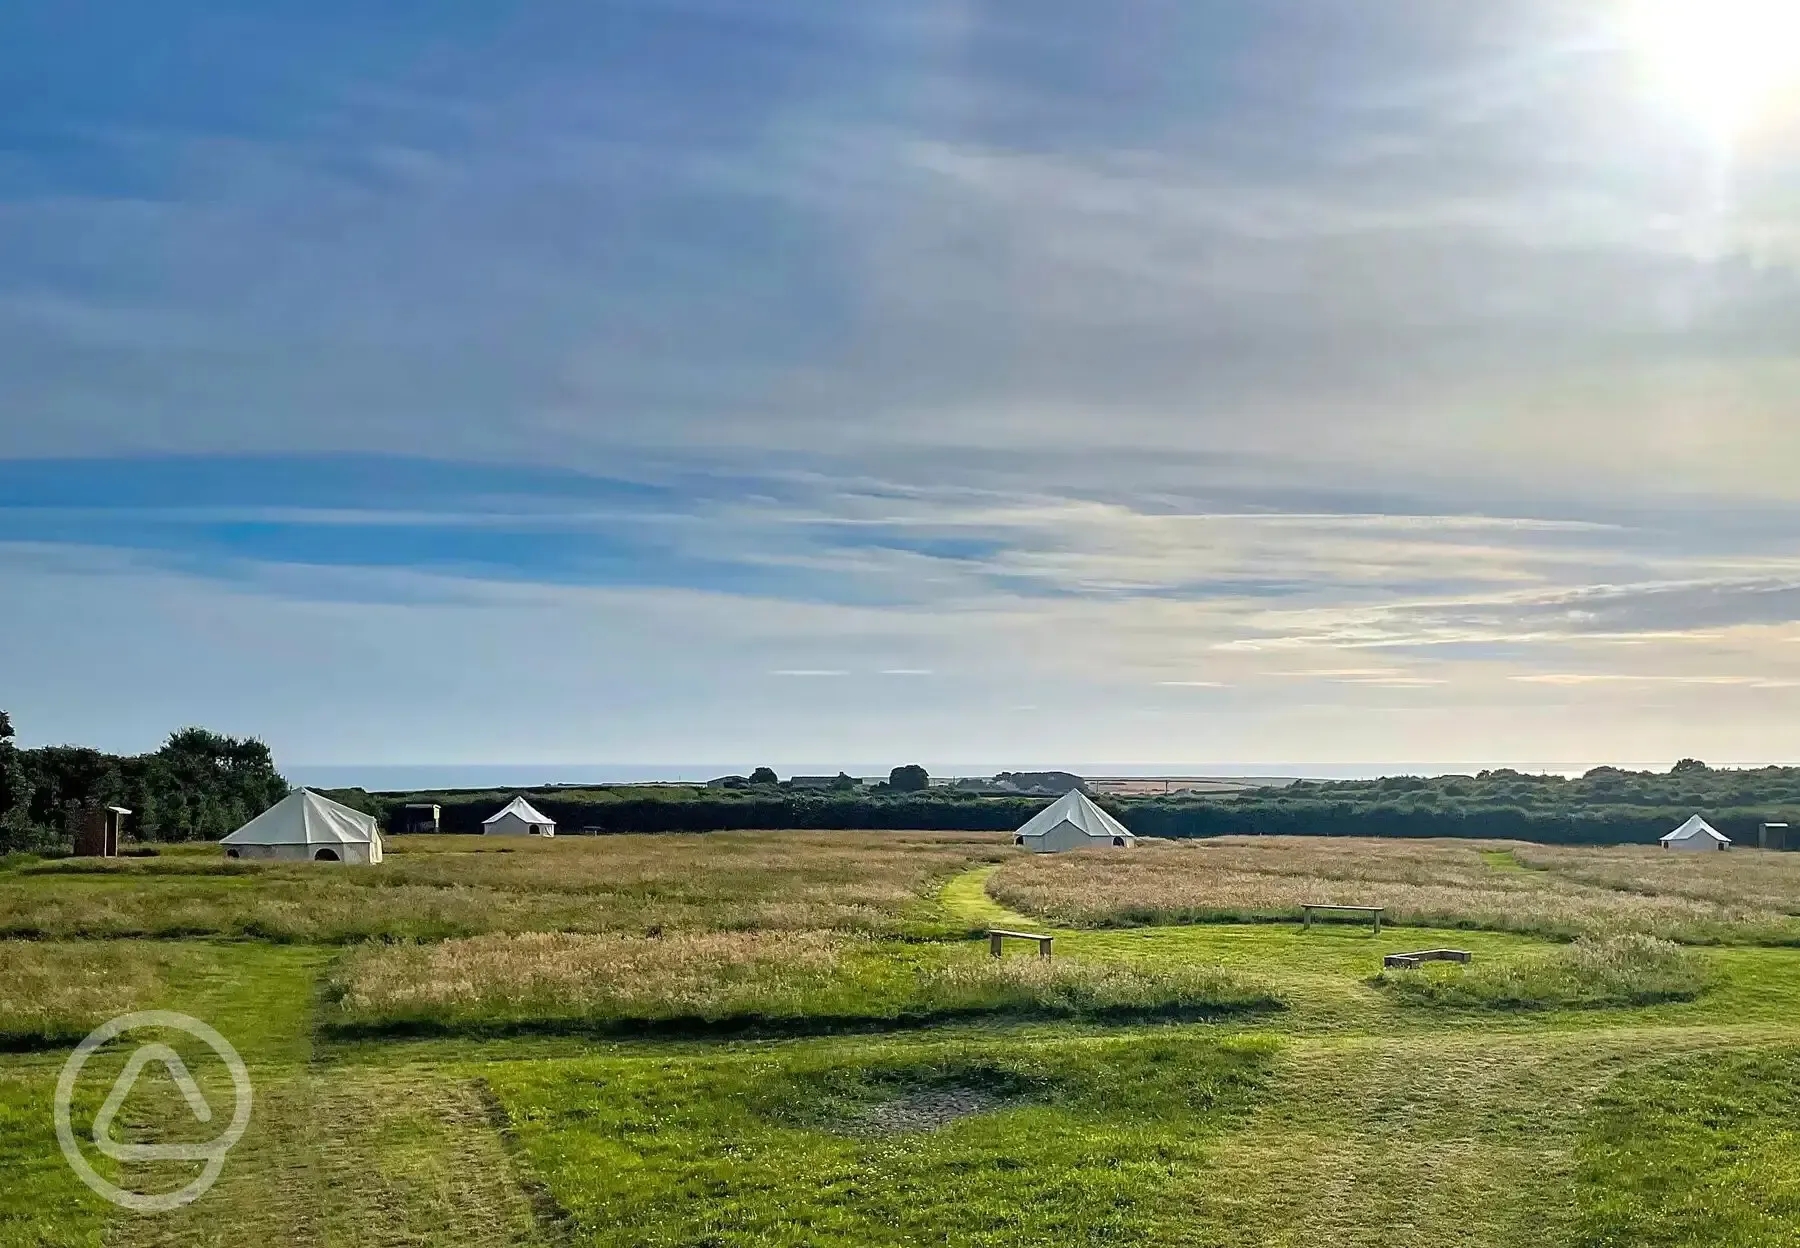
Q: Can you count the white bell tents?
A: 4